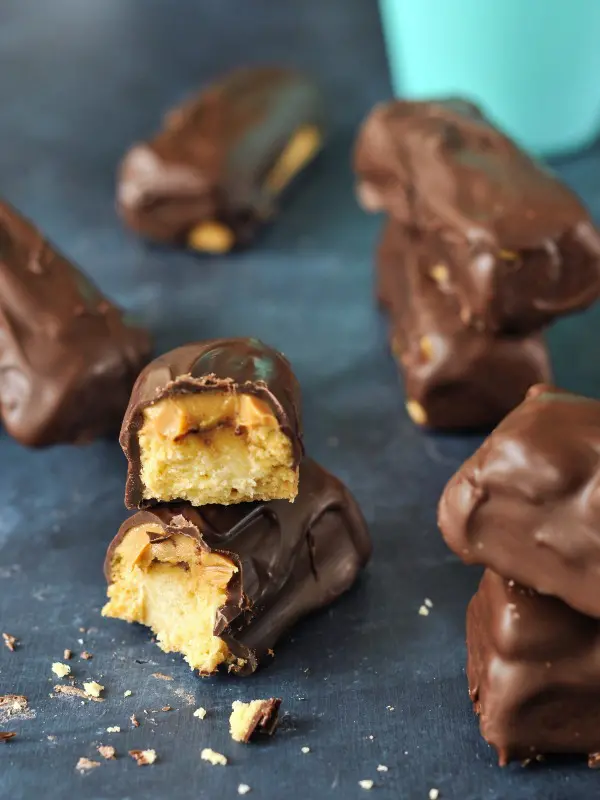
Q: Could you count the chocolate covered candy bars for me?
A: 8